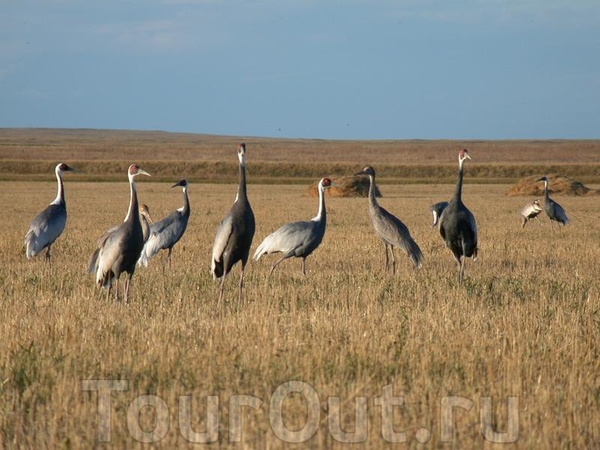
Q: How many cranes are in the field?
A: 11